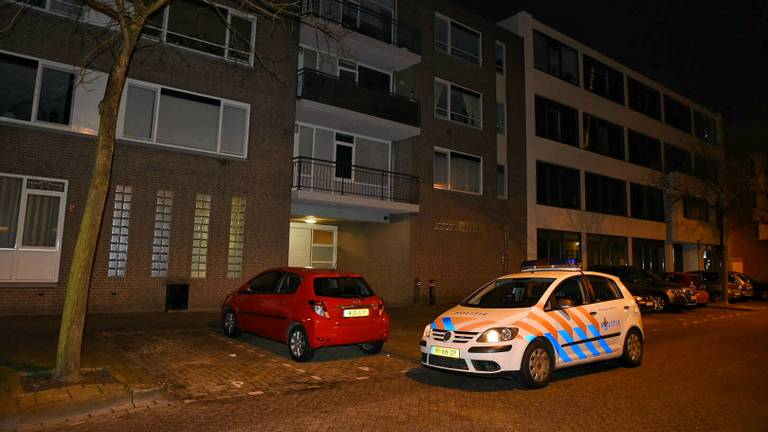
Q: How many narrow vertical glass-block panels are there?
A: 4